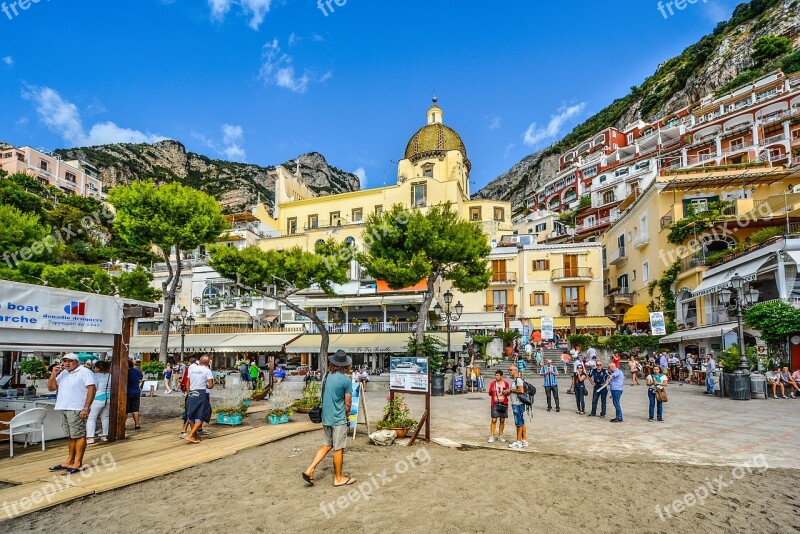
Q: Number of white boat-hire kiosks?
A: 1